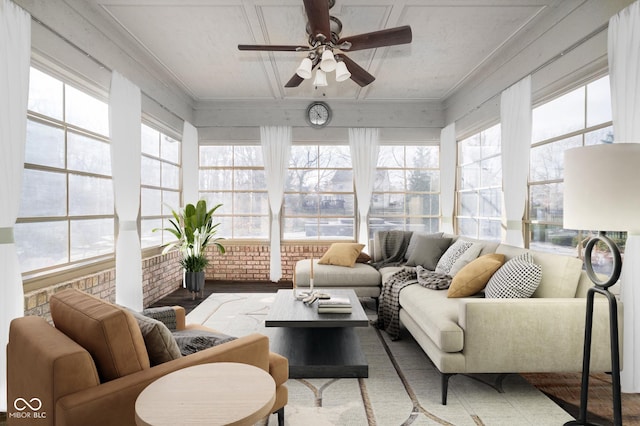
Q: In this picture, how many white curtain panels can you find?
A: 8